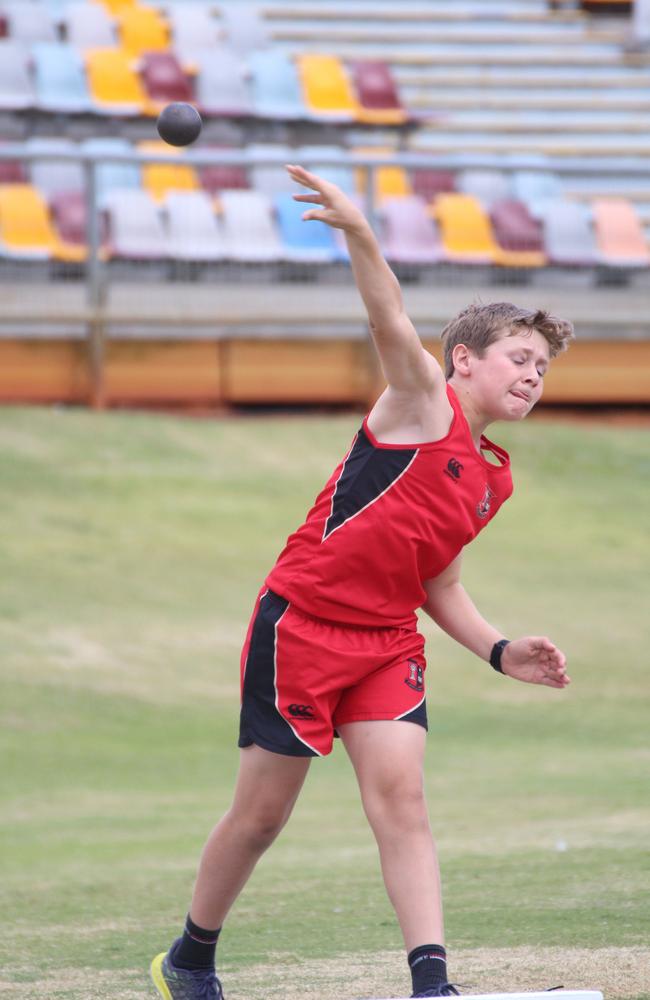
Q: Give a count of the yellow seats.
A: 8